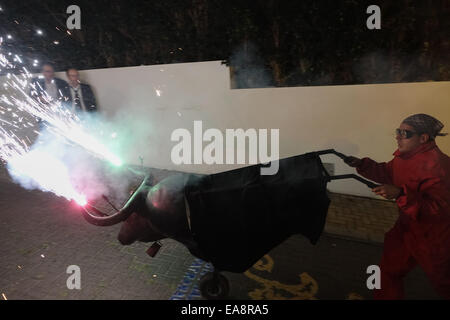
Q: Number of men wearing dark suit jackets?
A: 2